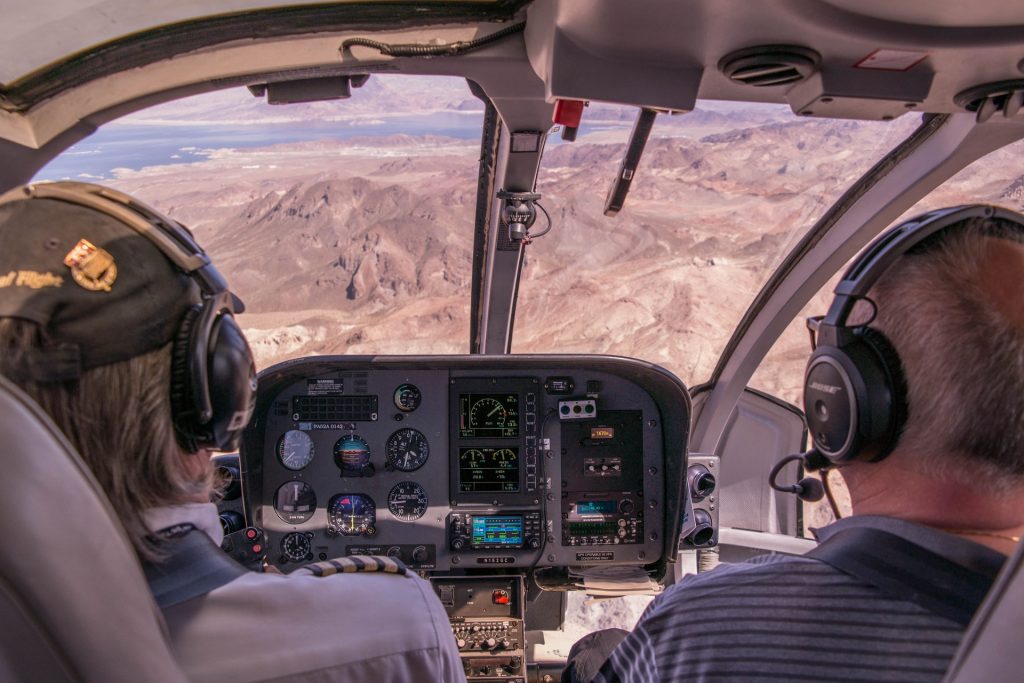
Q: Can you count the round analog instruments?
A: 8